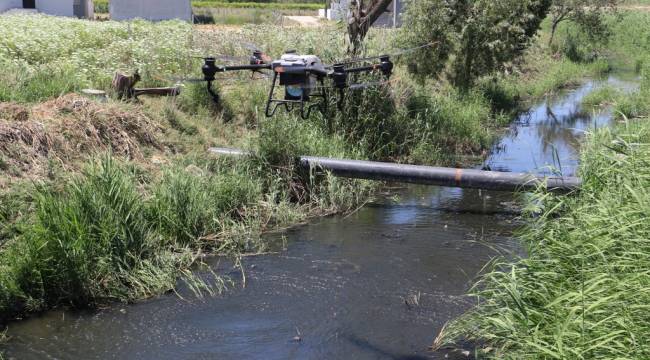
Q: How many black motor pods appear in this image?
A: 4